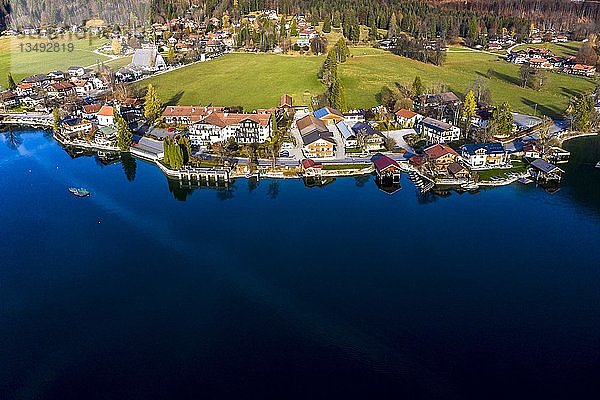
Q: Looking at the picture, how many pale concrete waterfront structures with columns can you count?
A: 1